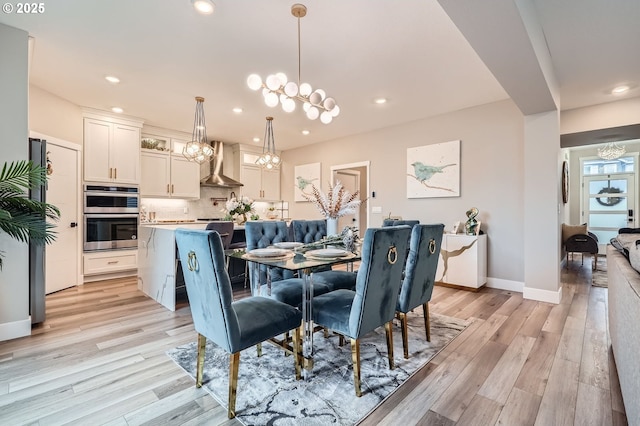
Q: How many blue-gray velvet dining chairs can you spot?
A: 6